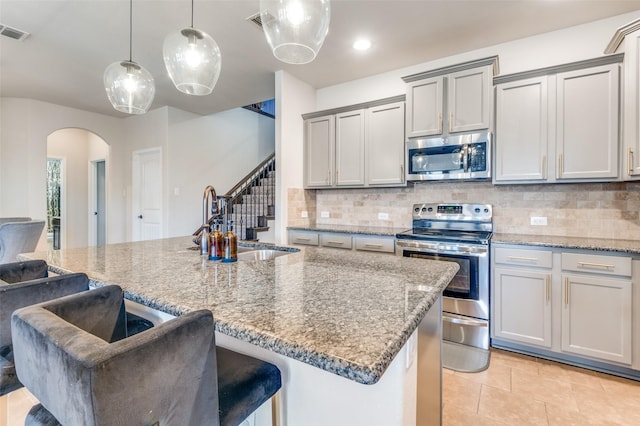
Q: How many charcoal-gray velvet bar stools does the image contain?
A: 2